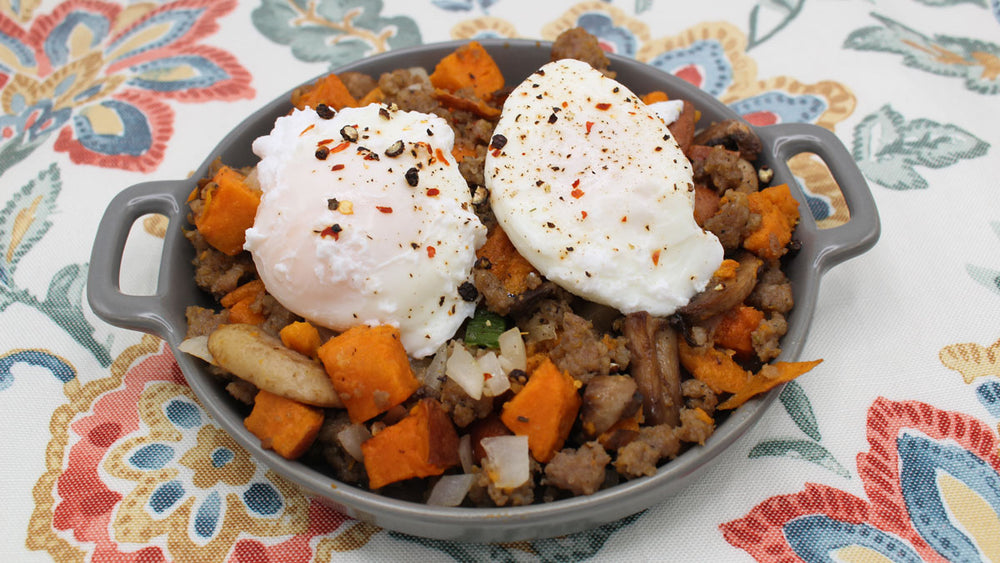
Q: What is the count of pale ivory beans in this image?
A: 0